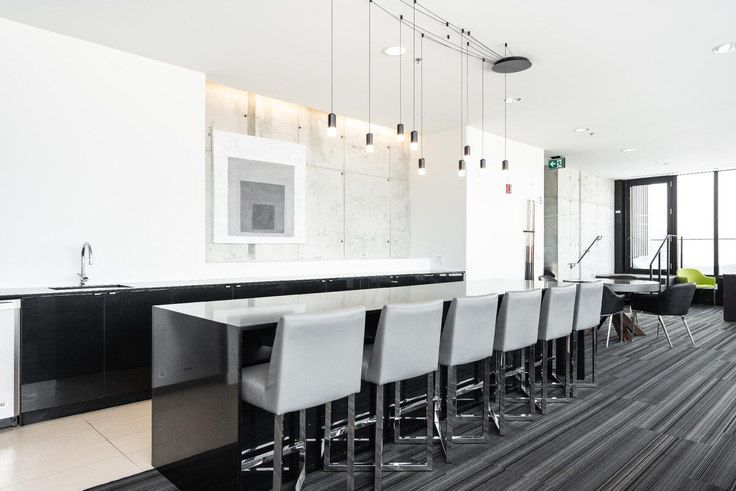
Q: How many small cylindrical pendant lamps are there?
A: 9